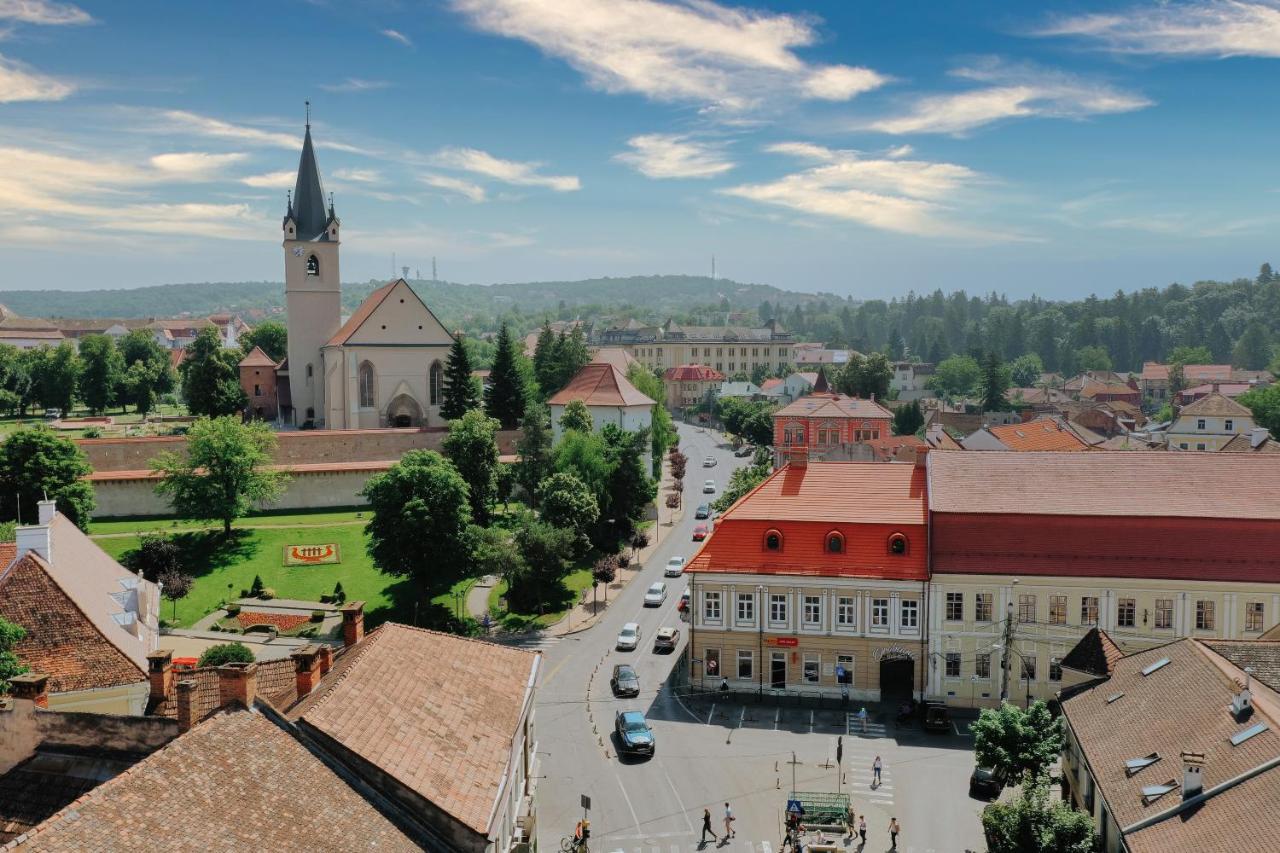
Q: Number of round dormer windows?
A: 3